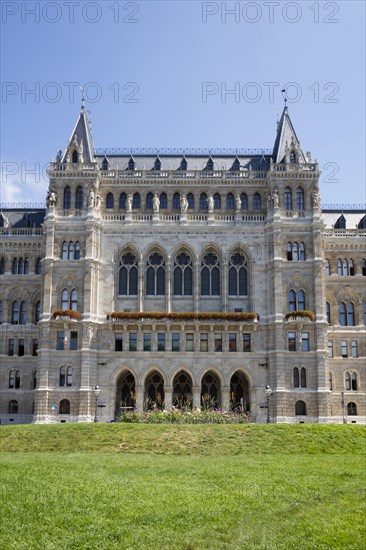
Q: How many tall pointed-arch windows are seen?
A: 5